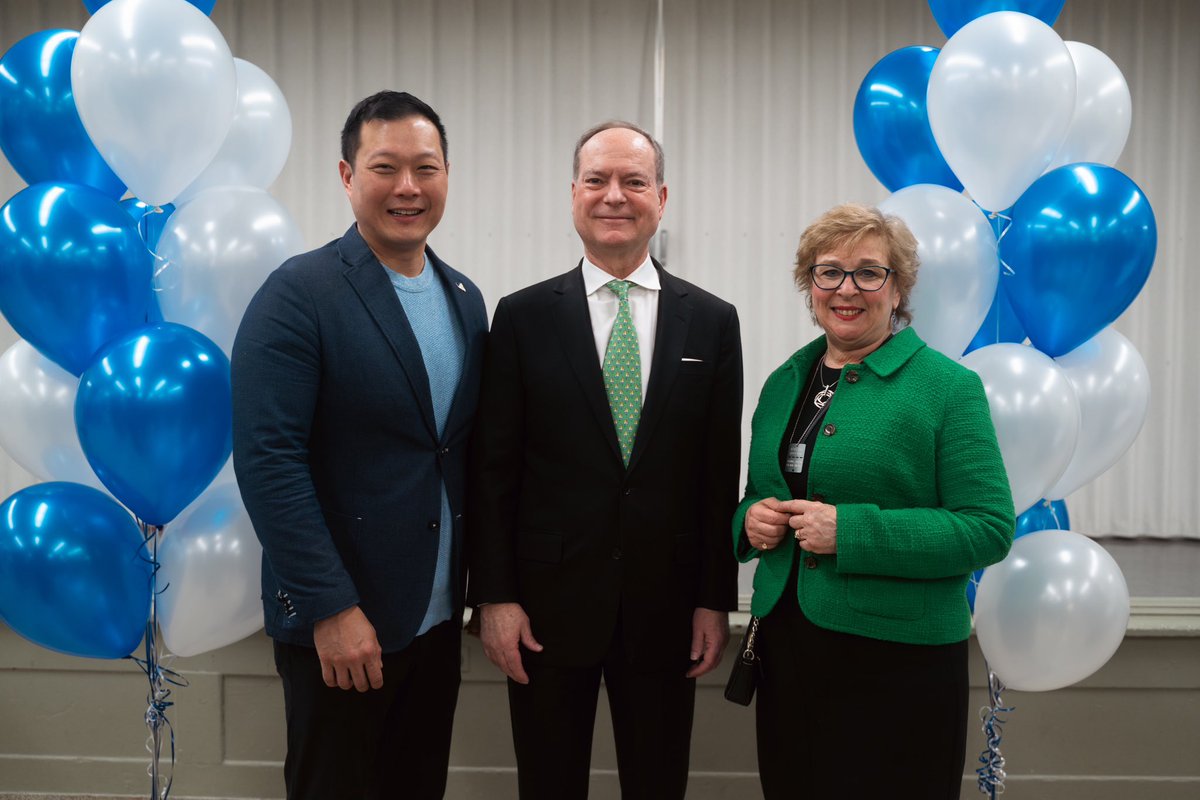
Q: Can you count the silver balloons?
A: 11